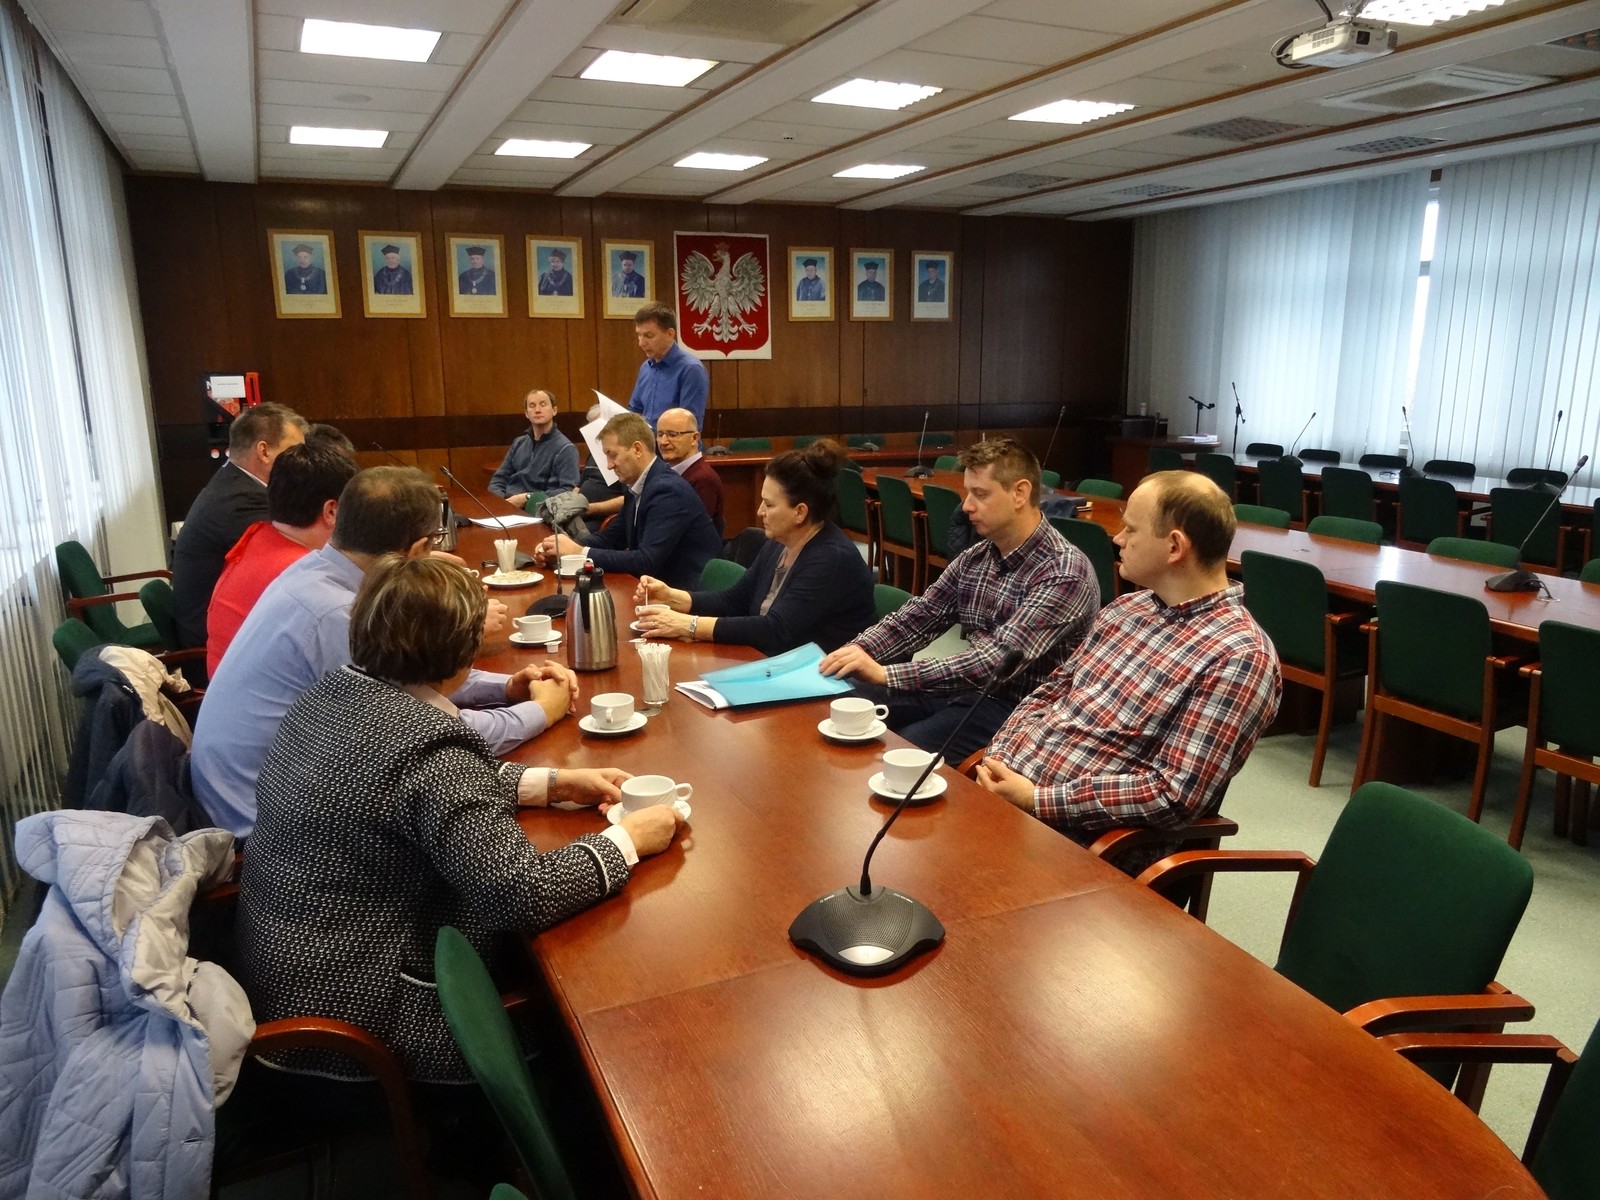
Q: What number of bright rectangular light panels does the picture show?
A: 9